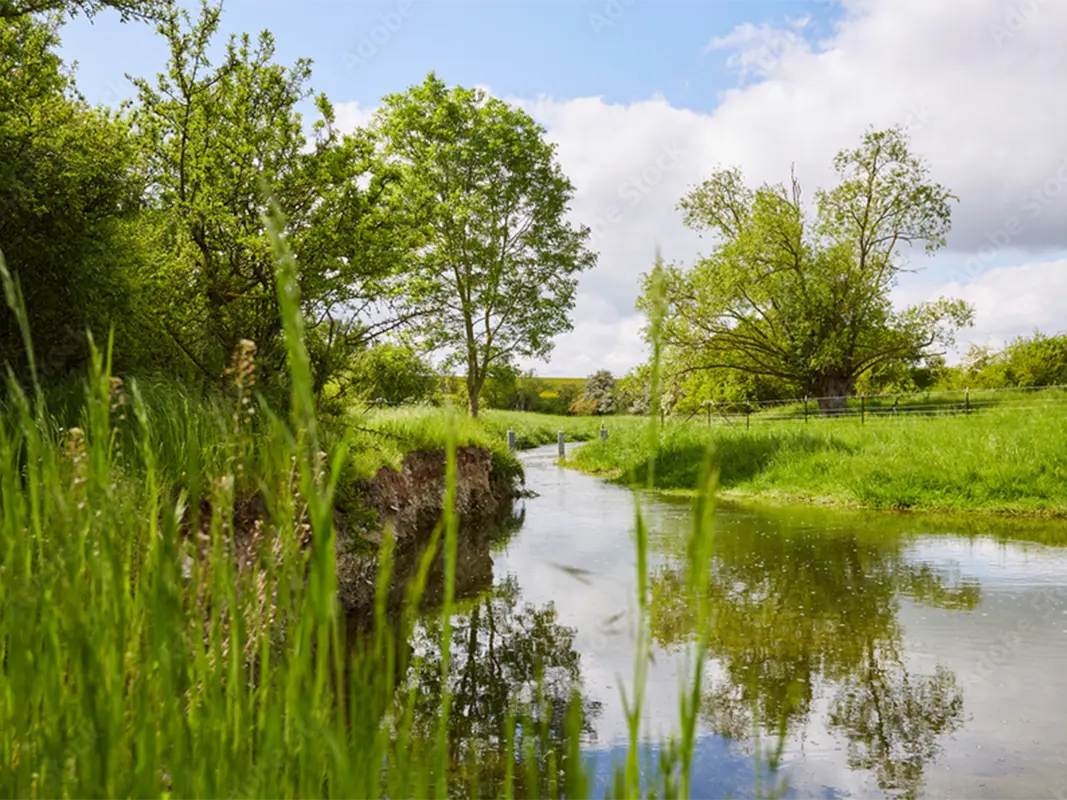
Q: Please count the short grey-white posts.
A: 3